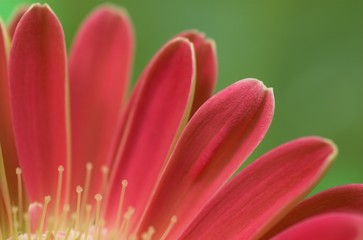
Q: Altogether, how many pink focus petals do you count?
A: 4